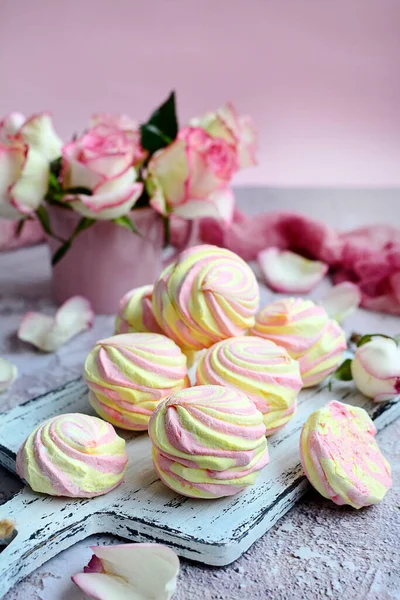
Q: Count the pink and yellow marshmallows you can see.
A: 8